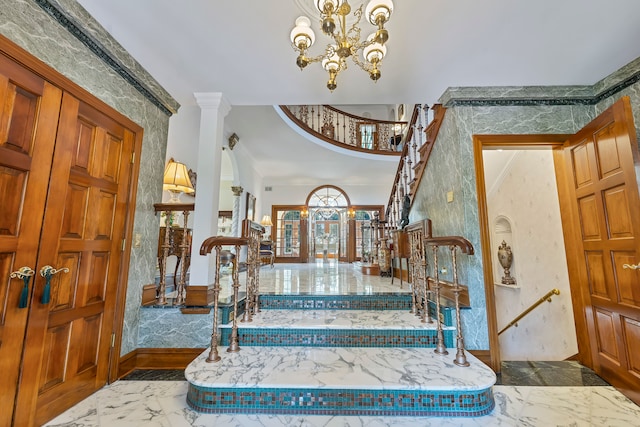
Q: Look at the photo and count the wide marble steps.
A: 3